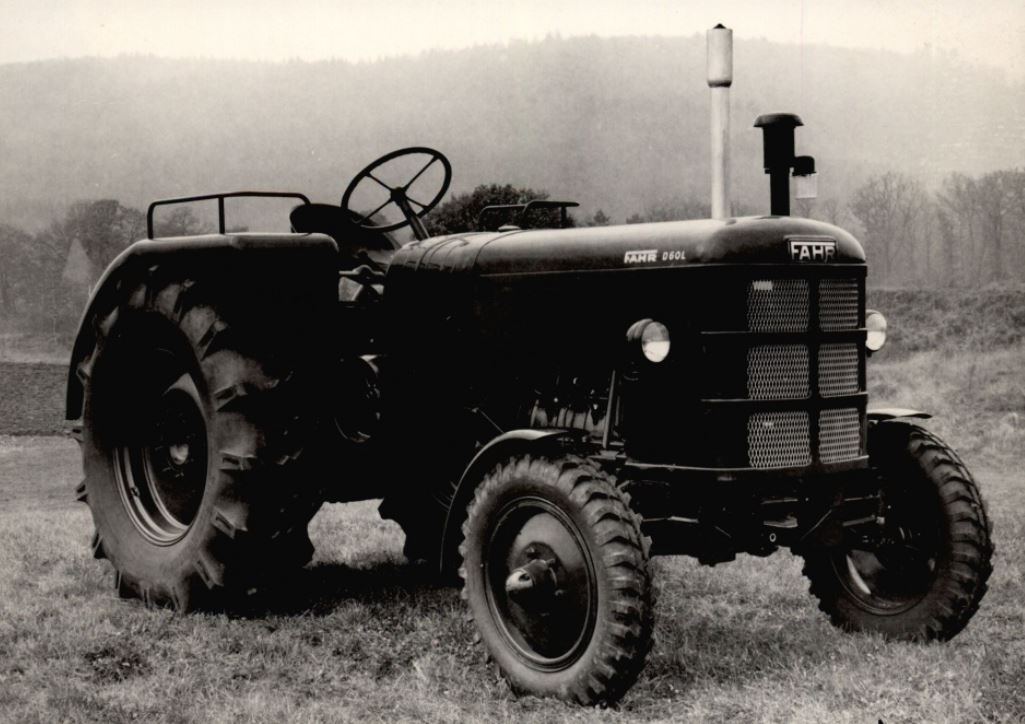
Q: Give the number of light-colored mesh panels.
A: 6